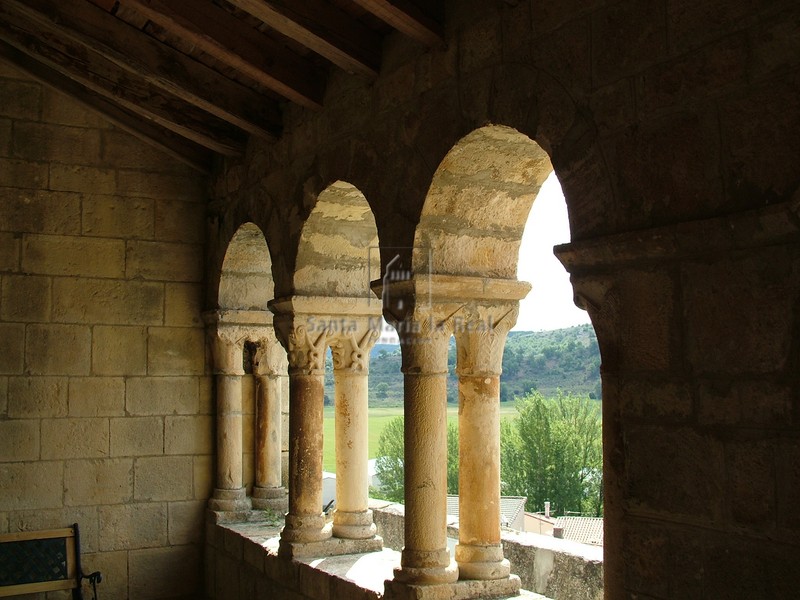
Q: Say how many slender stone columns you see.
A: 6